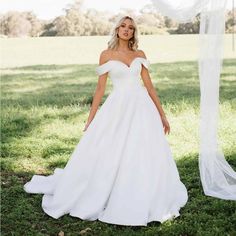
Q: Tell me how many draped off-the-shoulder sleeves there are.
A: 2